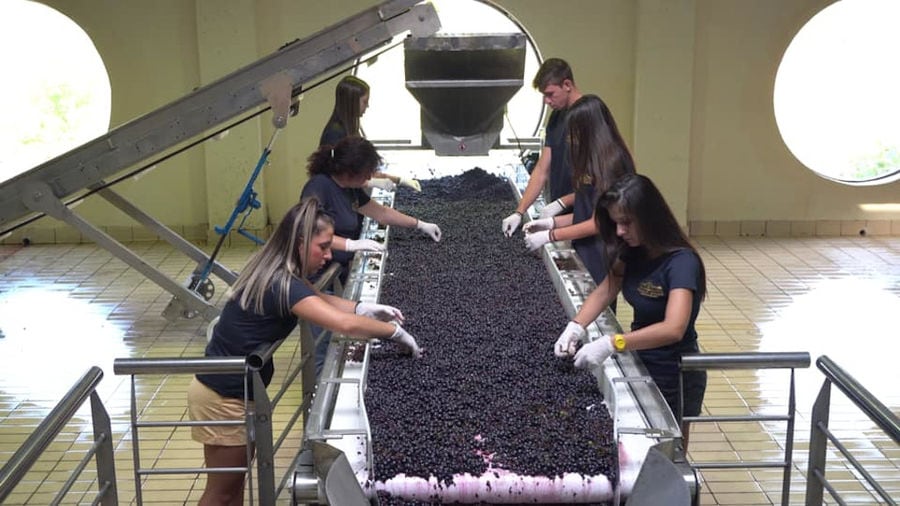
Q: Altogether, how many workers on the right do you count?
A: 3